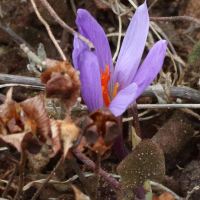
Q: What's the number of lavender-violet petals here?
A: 6